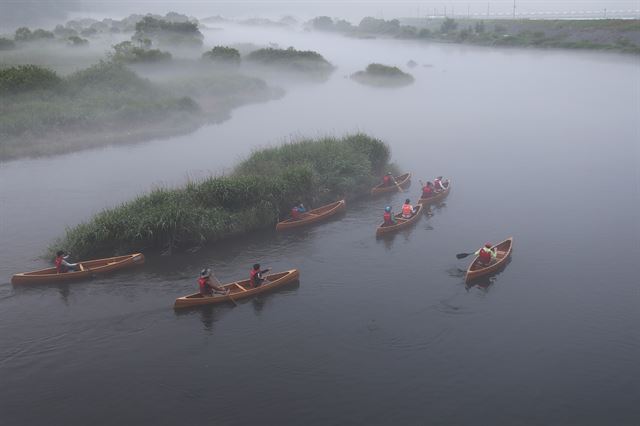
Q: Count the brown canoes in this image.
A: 7